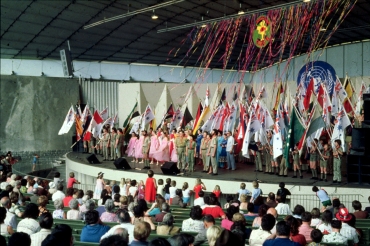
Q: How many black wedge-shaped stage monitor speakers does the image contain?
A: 3